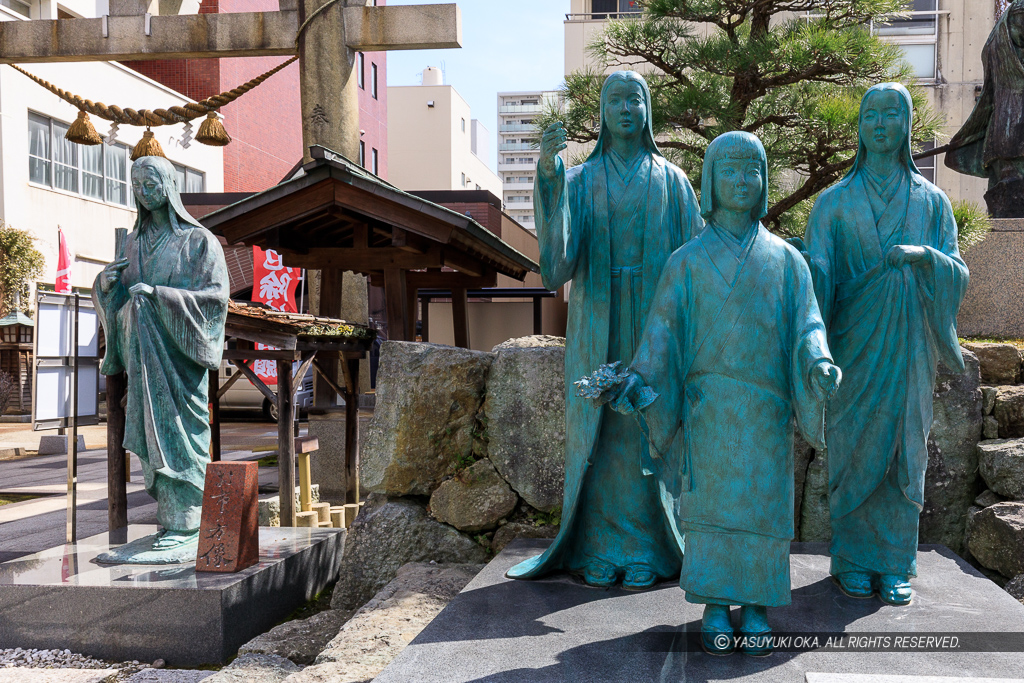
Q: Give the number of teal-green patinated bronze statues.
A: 4